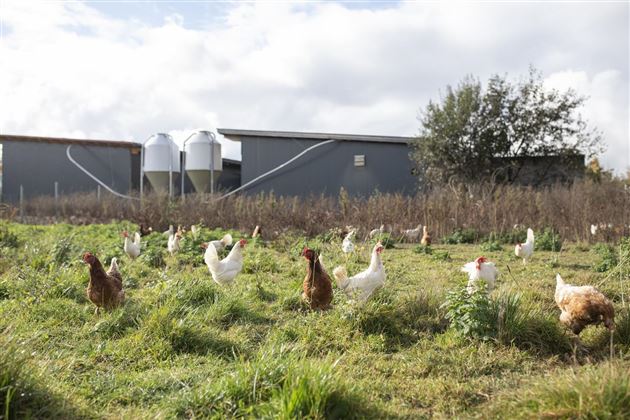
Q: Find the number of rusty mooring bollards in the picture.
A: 0